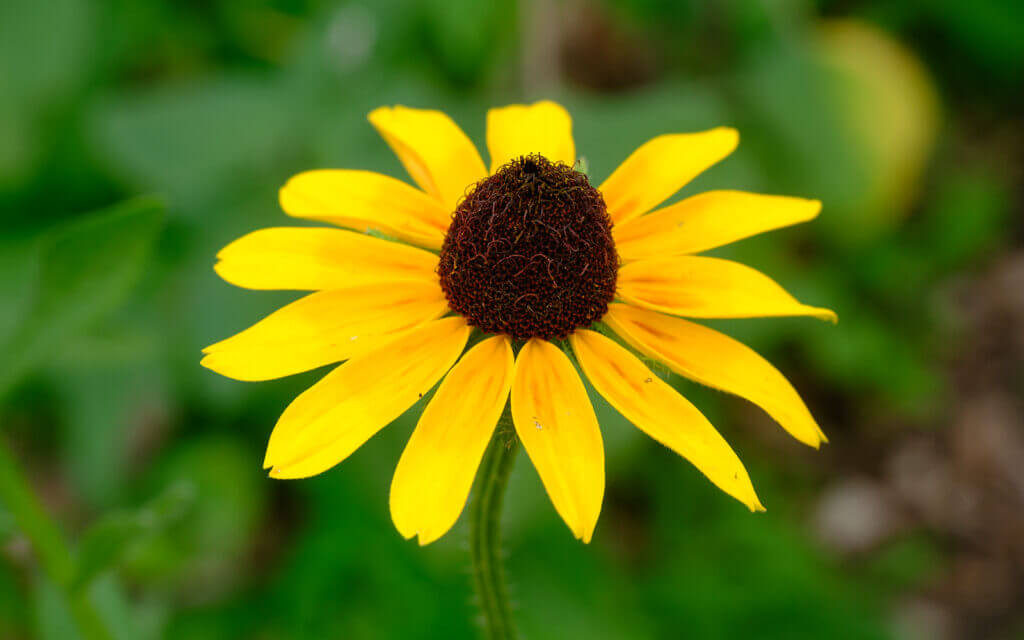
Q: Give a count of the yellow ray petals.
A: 13